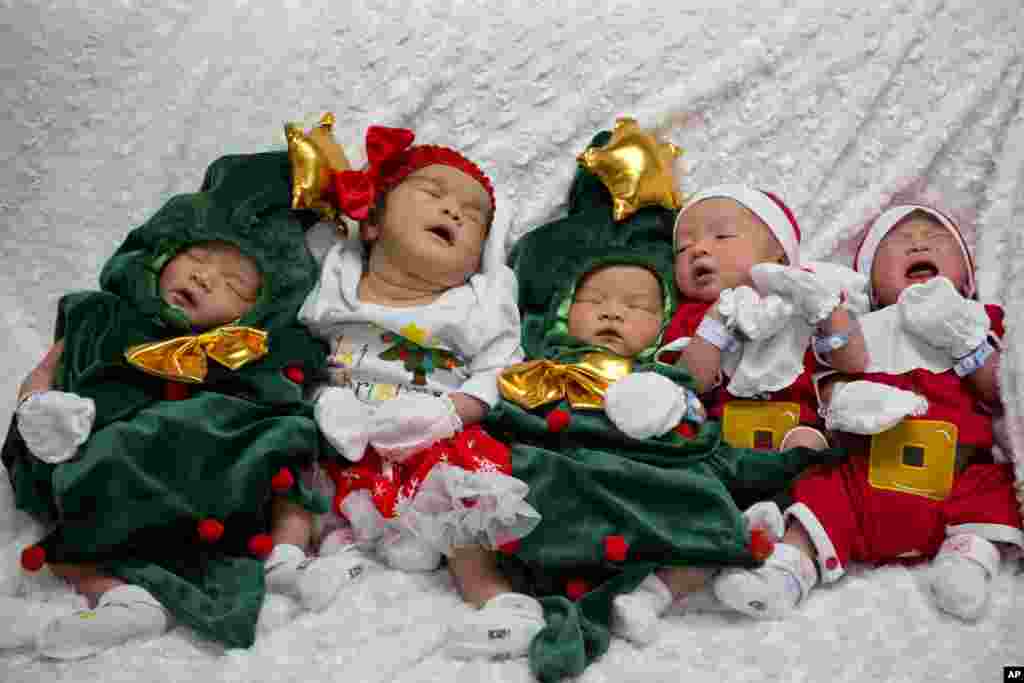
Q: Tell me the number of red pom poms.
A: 12